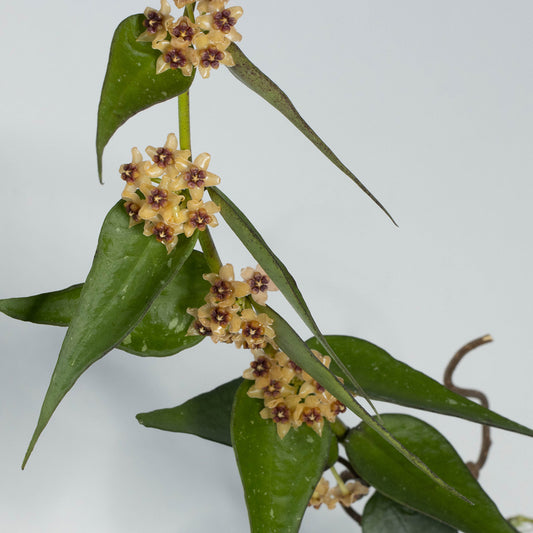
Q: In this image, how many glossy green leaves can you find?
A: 11